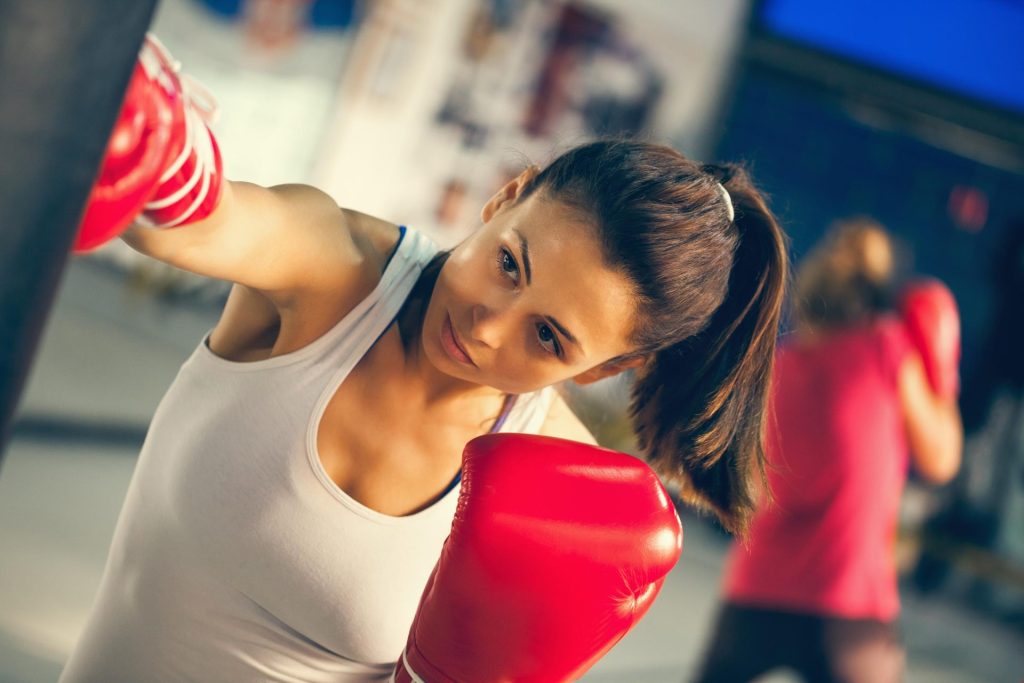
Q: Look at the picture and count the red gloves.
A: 3